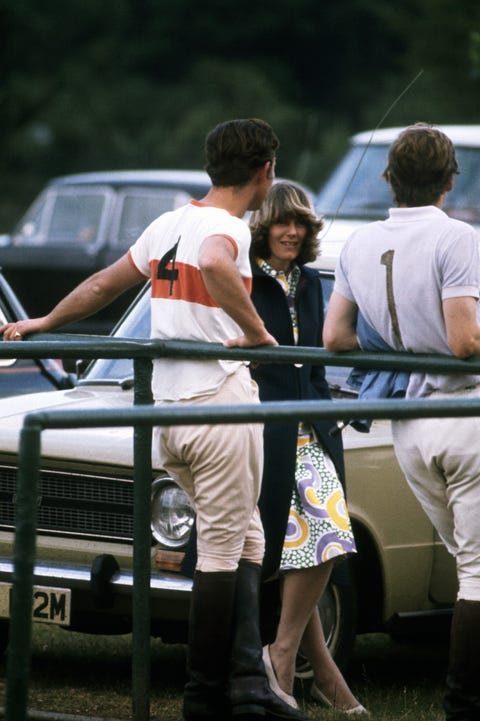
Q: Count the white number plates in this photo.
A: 1